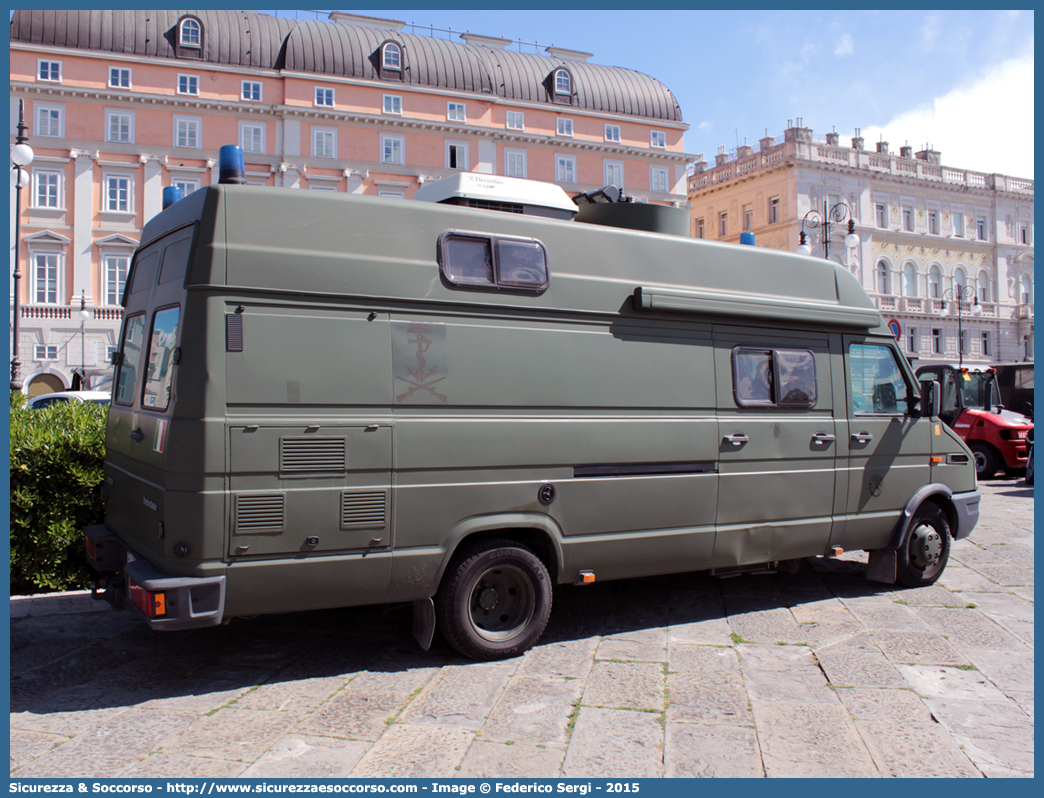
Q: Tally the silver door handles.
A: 3